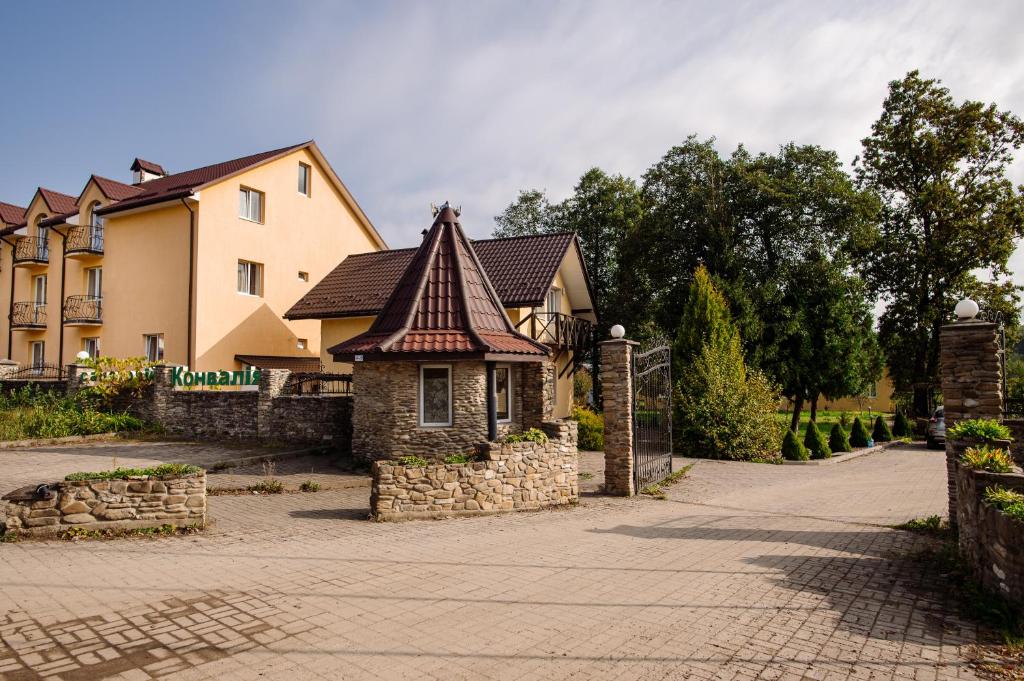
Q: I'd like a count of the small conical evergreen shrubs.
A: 6